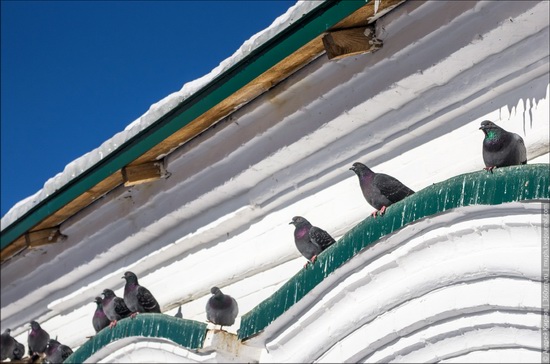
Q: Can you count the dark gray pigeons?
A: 10